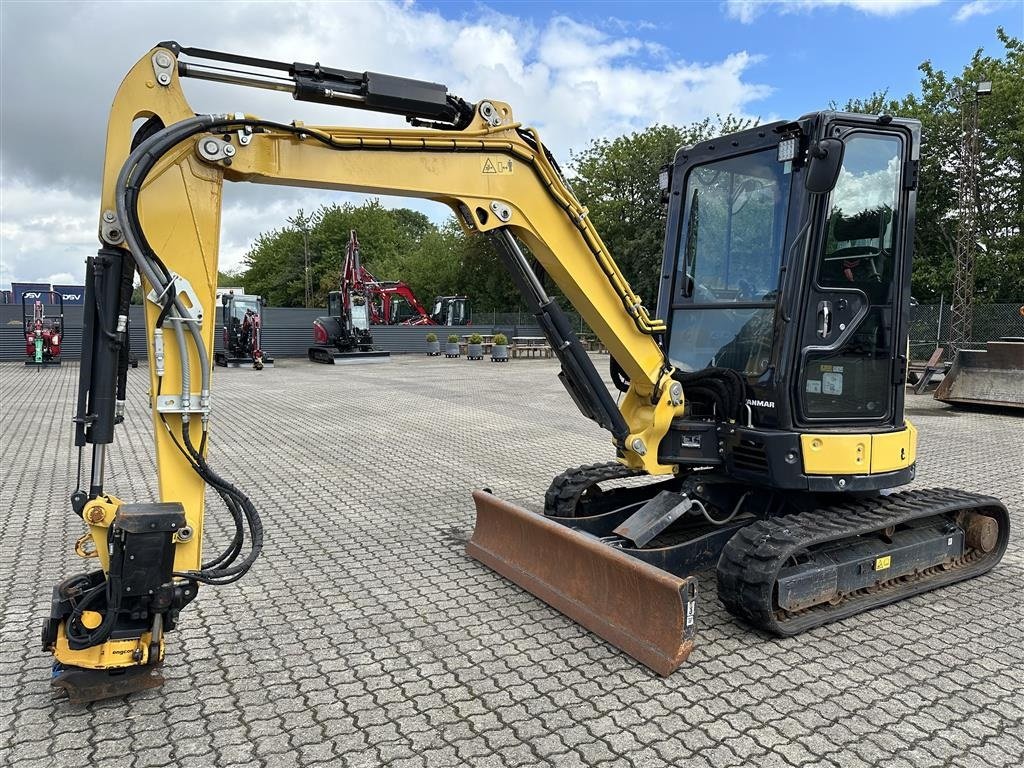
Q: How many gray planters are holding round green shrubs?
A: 4